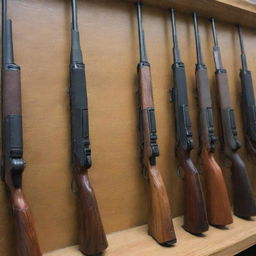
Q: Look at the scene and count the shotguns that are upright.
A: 7